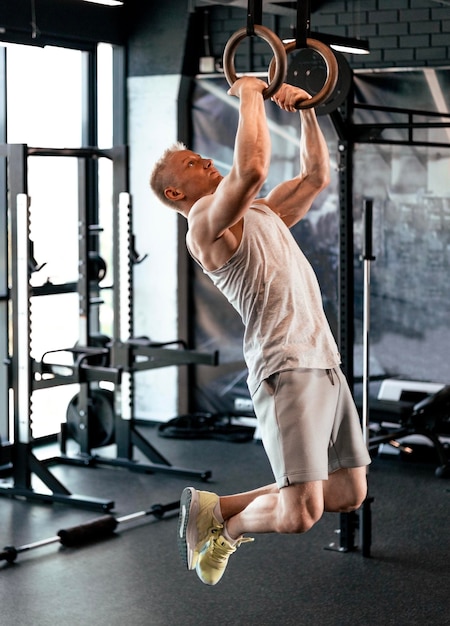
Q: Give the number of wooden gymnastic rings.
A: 2